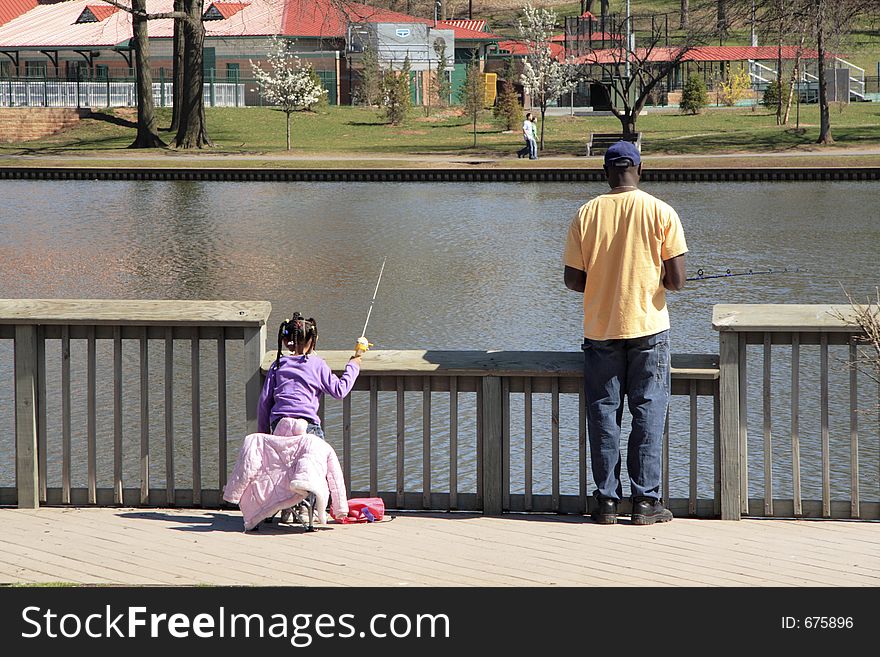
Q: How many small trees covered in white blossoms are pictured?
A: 2